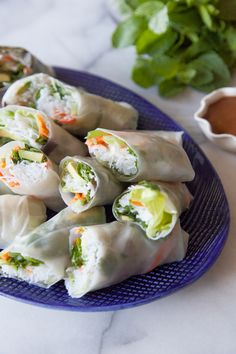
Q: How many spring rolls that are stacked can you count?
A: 10